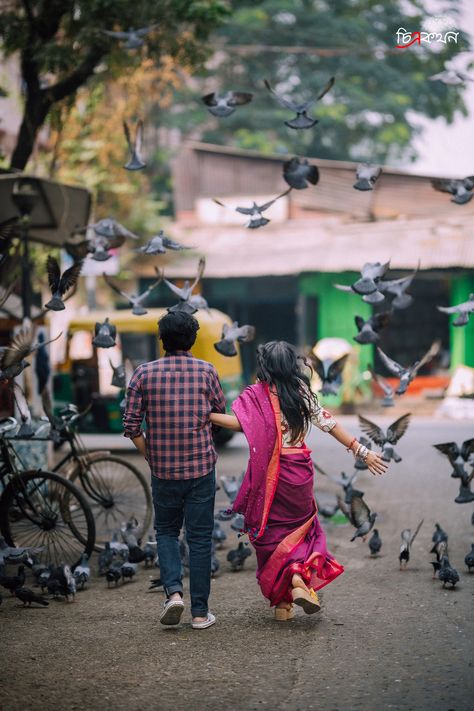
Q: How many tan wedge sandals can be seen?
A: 2